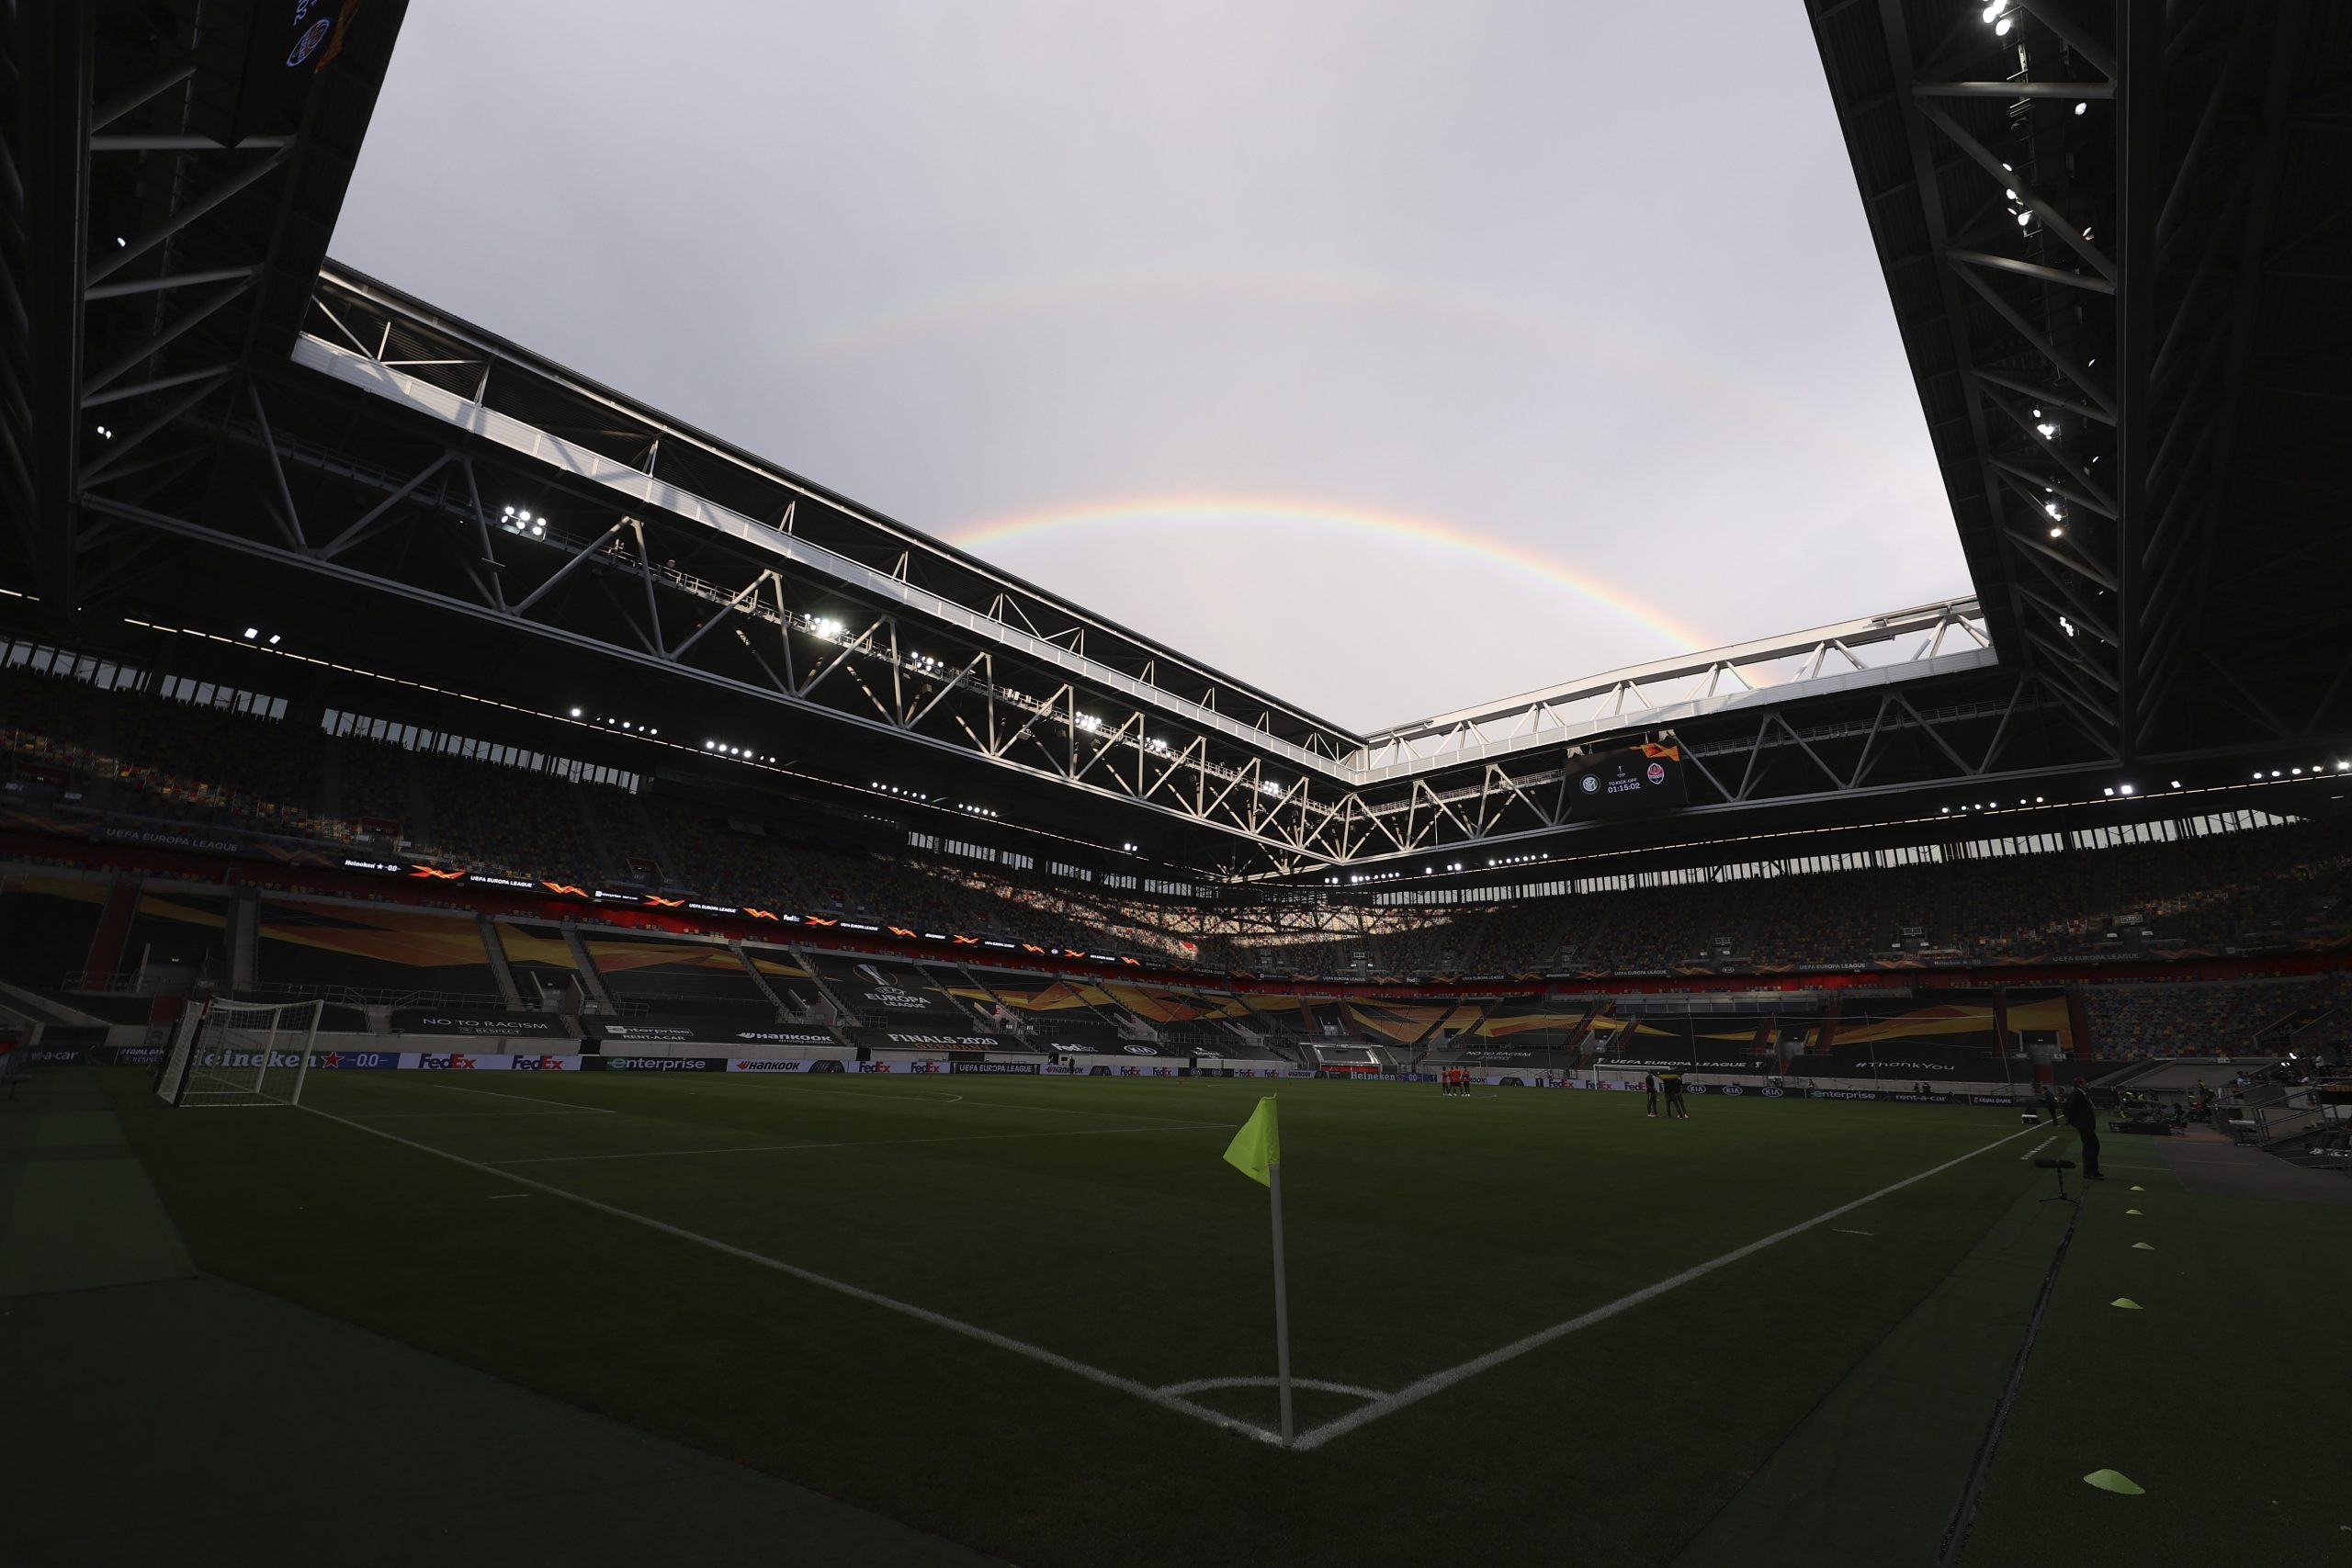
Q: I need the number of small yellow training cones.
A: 5